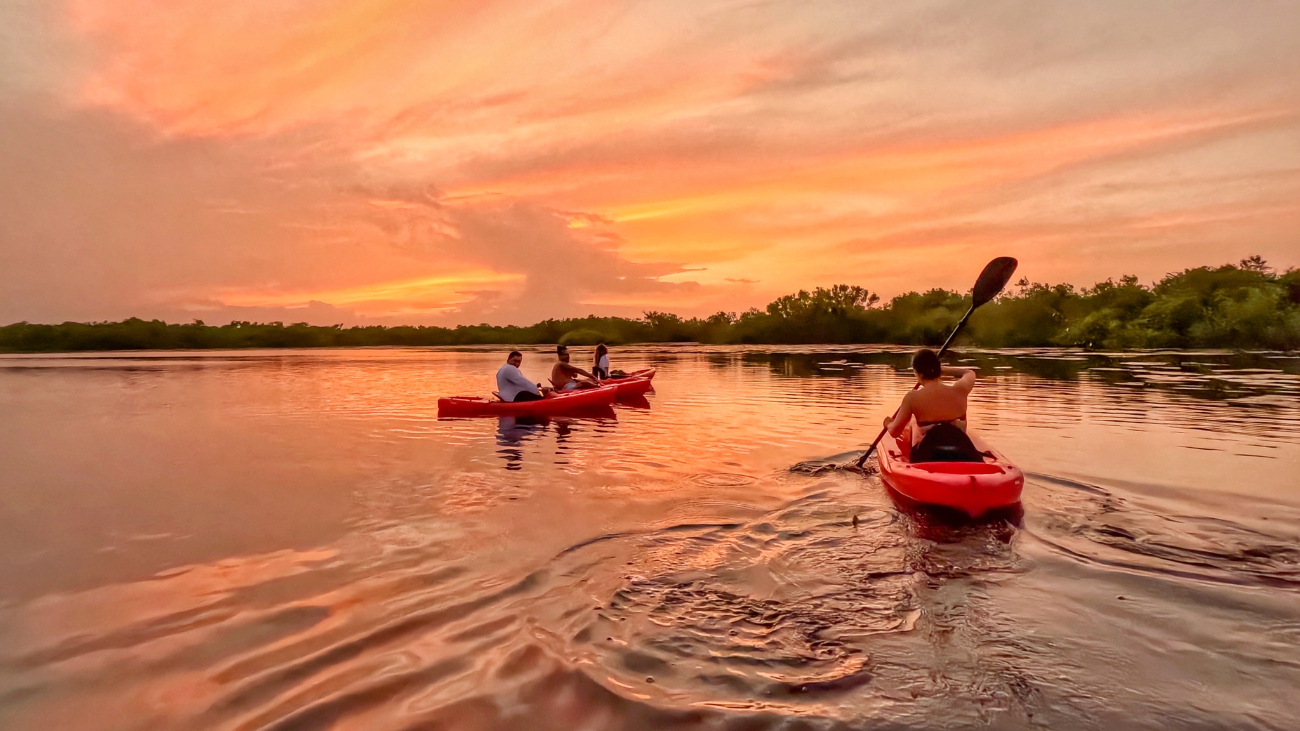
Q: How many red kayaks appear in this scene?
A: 4